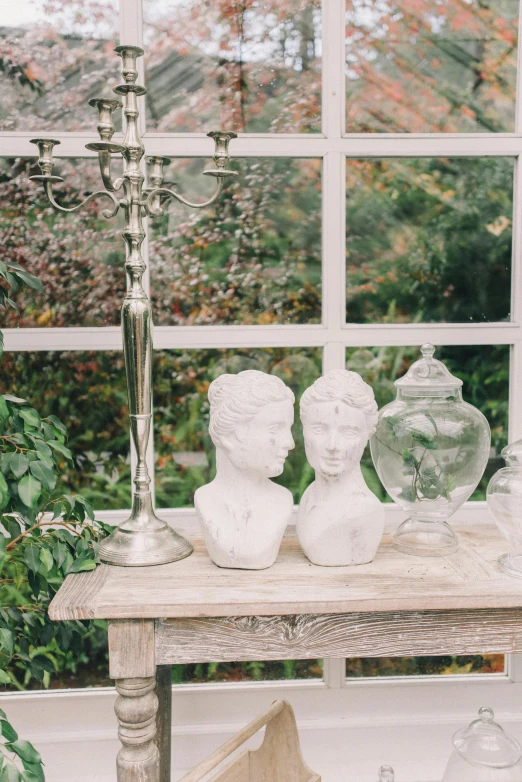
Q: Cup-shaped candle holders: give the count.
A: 5